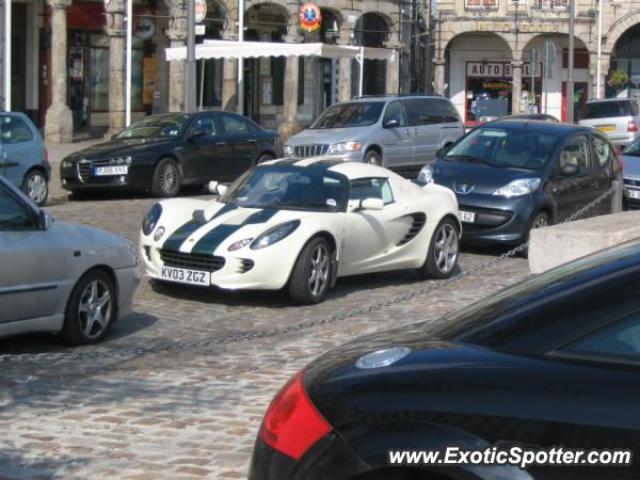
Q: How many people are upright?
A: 0